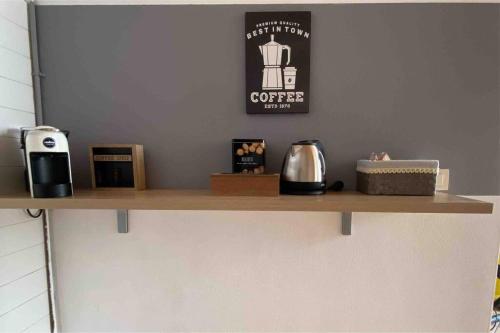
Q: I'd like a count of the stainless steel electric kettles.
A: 1